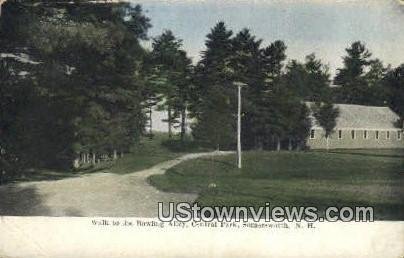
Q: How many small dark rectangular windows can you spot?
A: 7